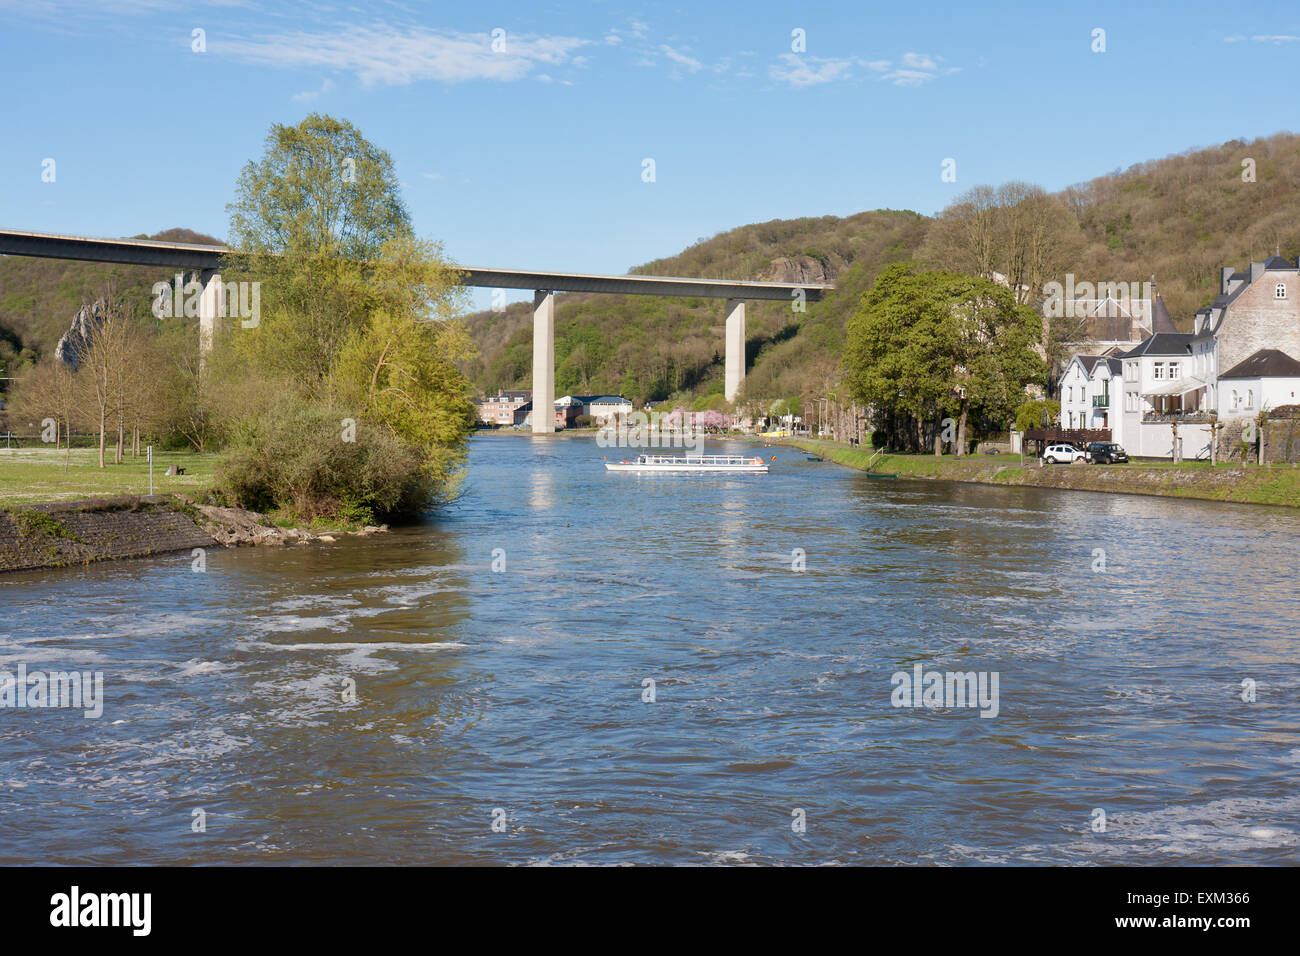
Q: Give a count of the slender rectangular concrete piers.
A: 3